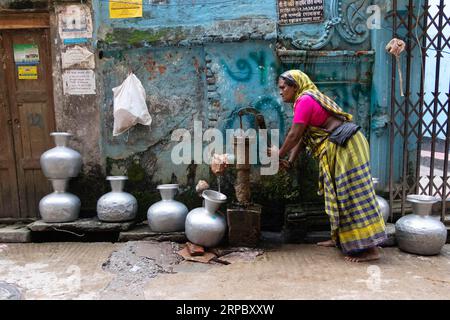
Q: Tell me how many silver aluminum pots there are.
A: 7